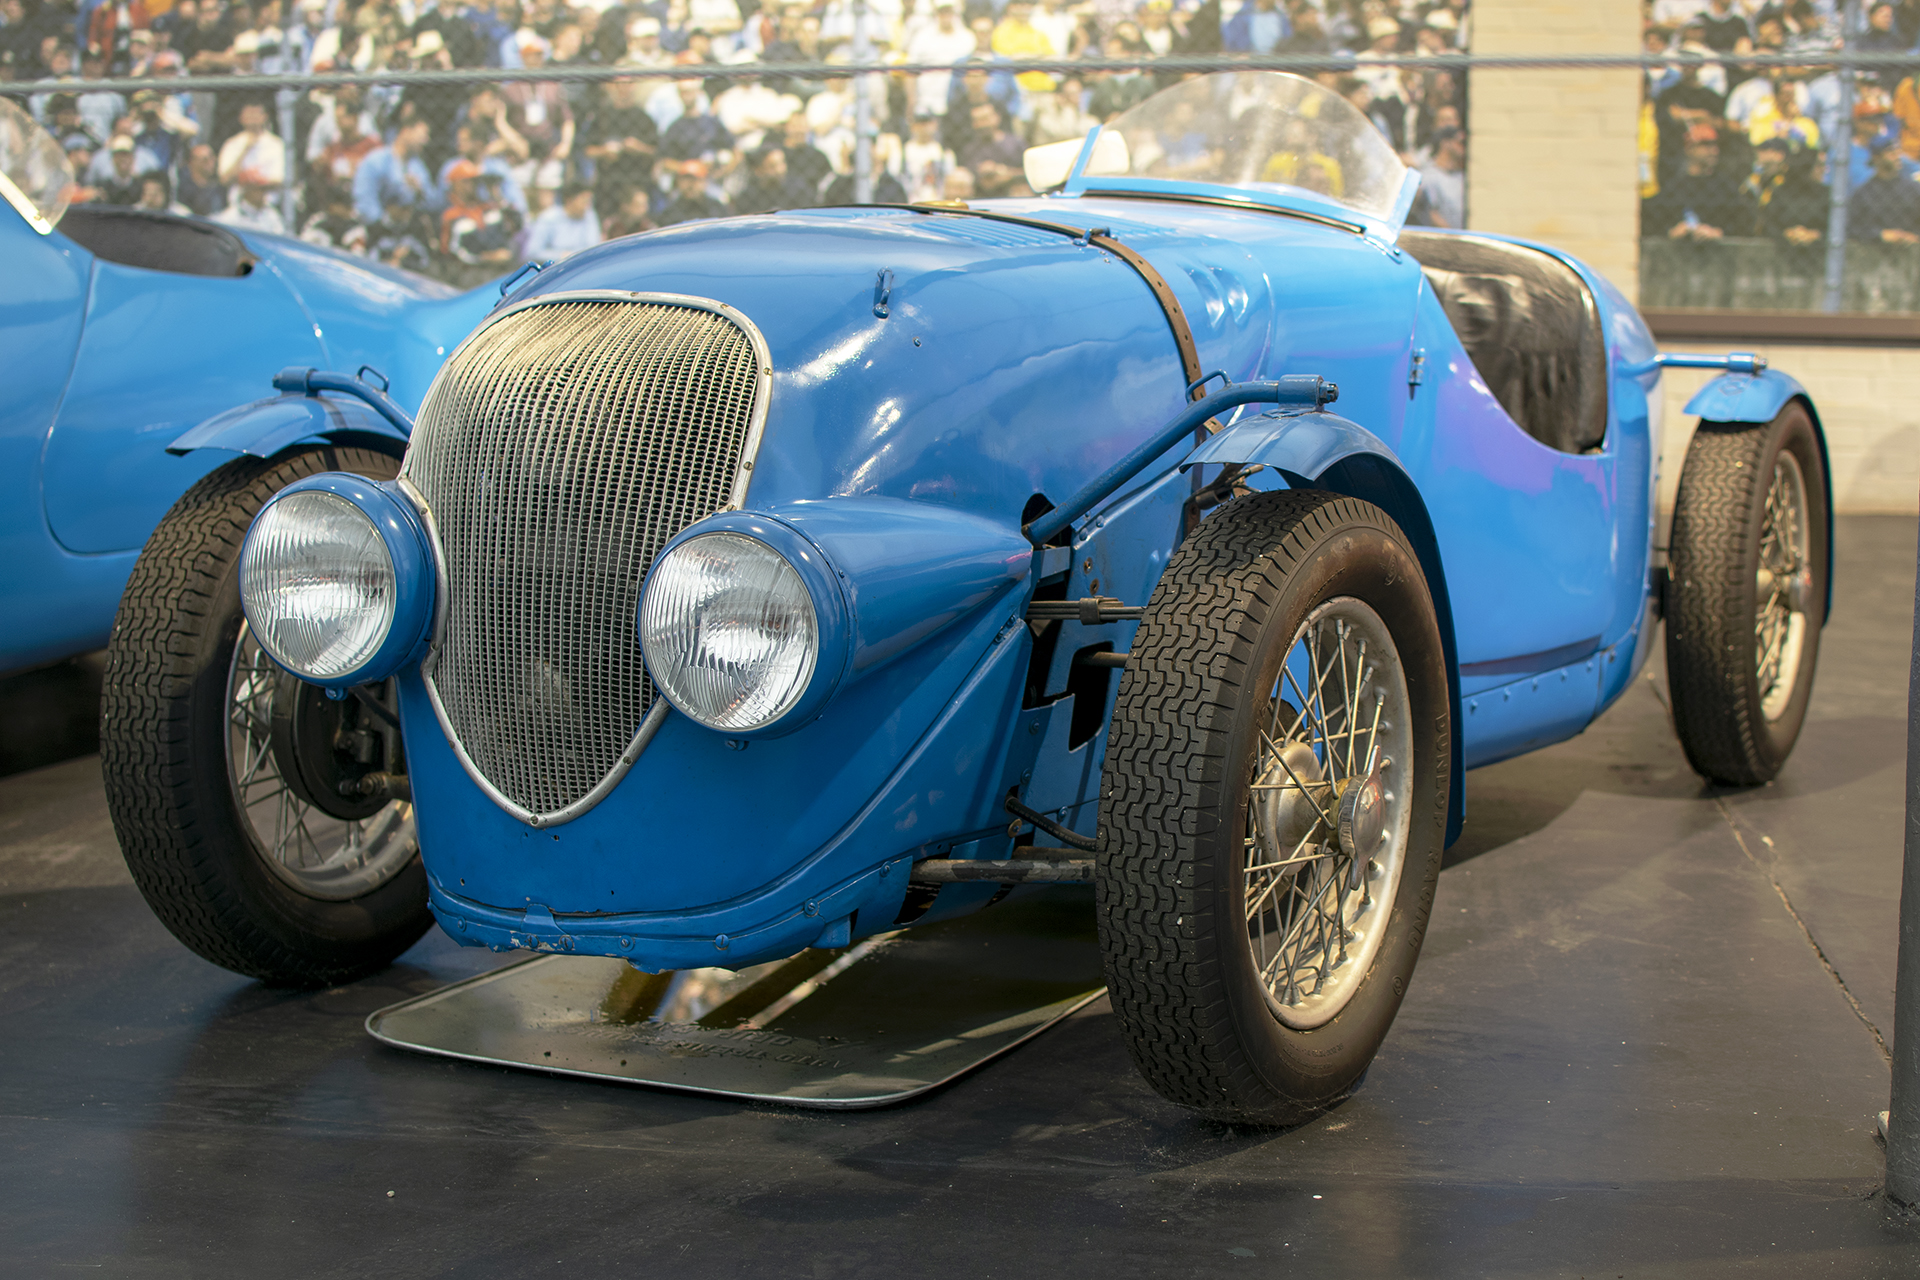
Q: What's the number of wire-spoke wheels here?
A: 3